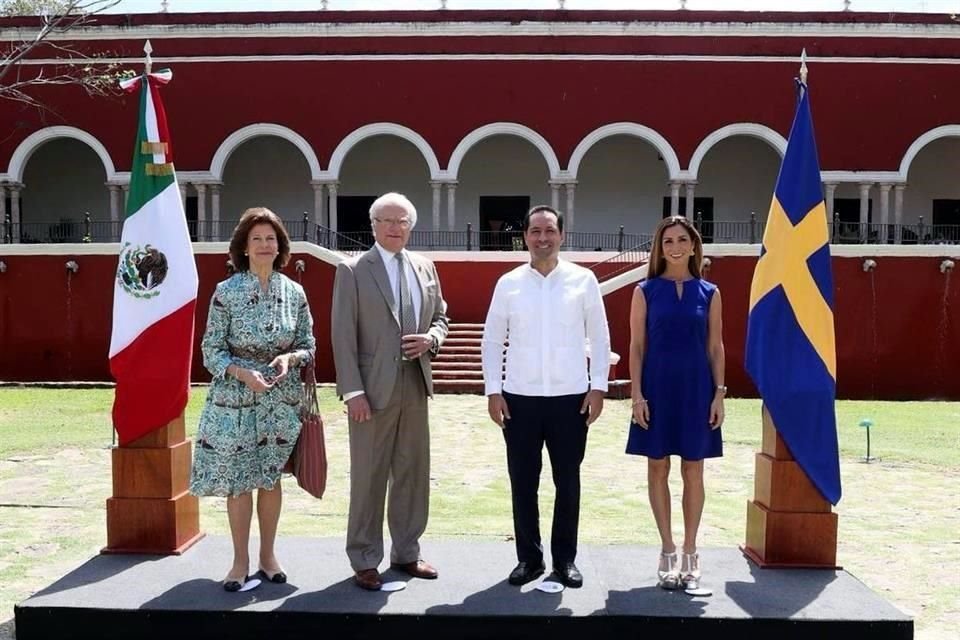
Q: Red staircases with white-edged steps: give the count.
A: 1